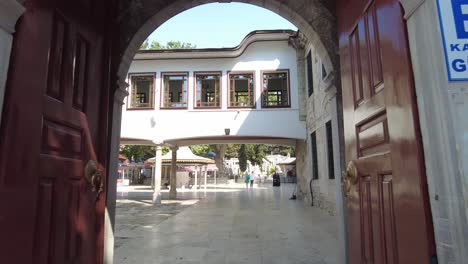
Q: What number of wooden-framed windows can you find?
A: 5